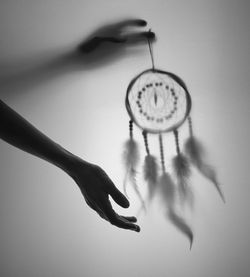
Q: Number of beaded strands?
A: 5